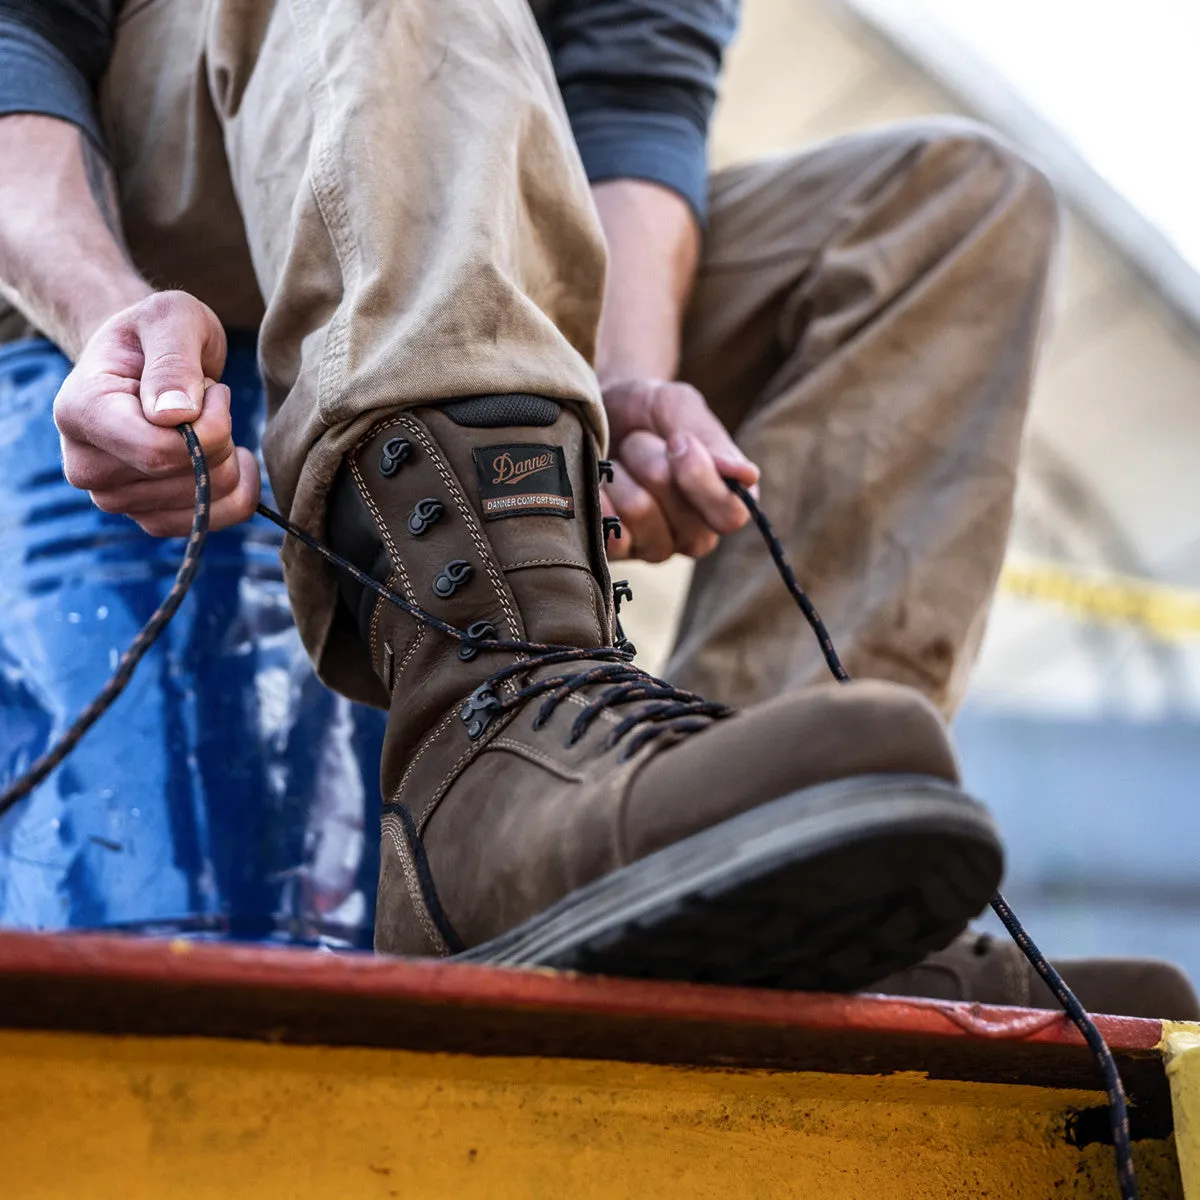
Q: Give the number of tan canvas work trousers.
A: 1